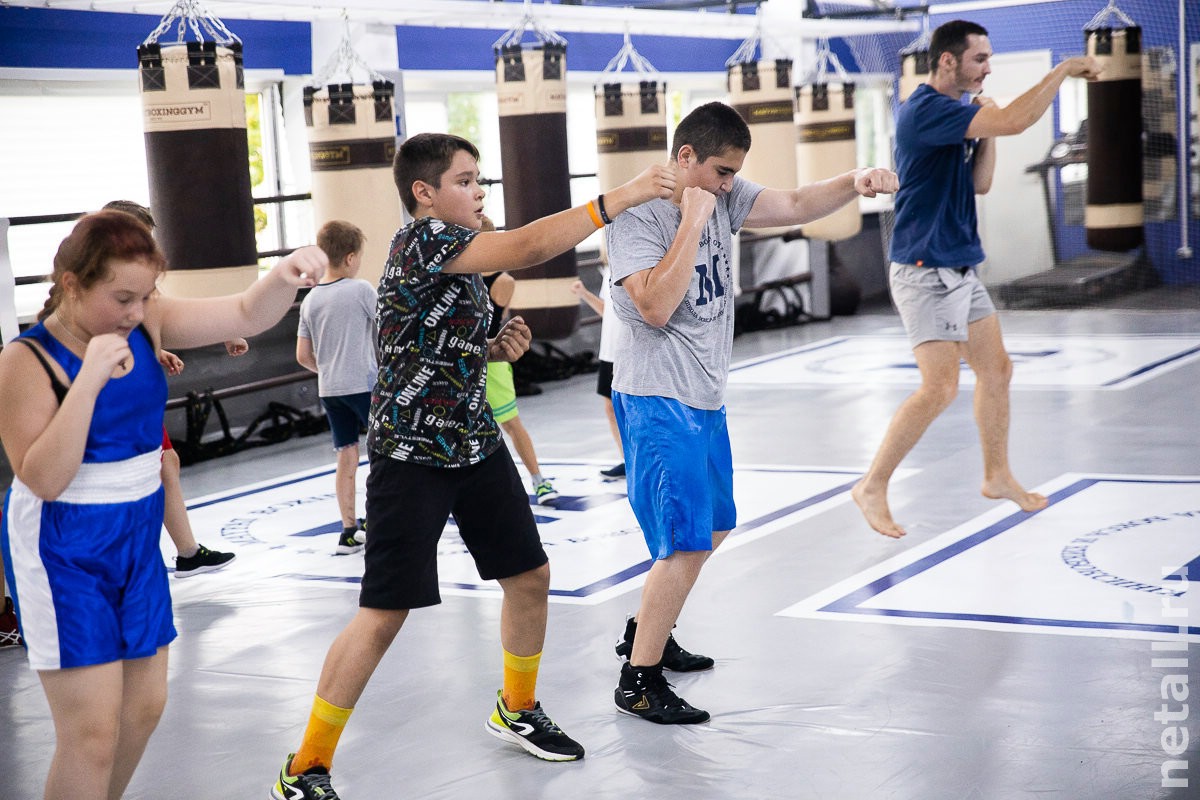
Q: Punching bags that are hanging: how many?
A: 8